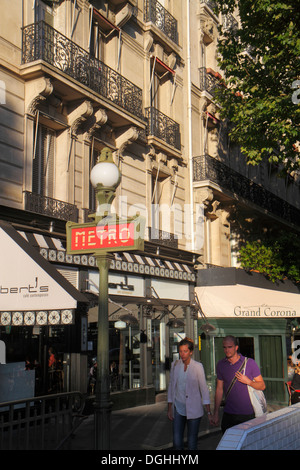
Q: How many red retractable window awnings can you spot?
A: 3